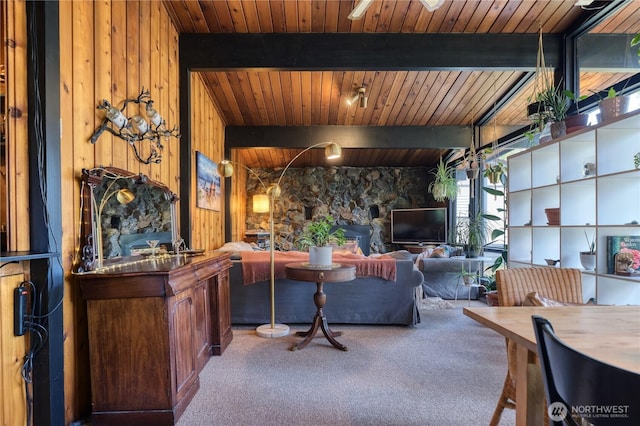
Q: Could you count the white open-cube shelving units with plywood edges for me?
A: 1